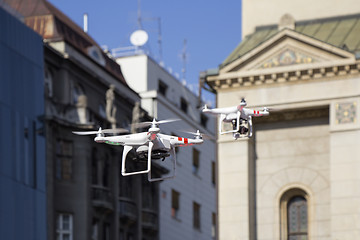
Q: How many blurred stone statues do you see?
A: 2